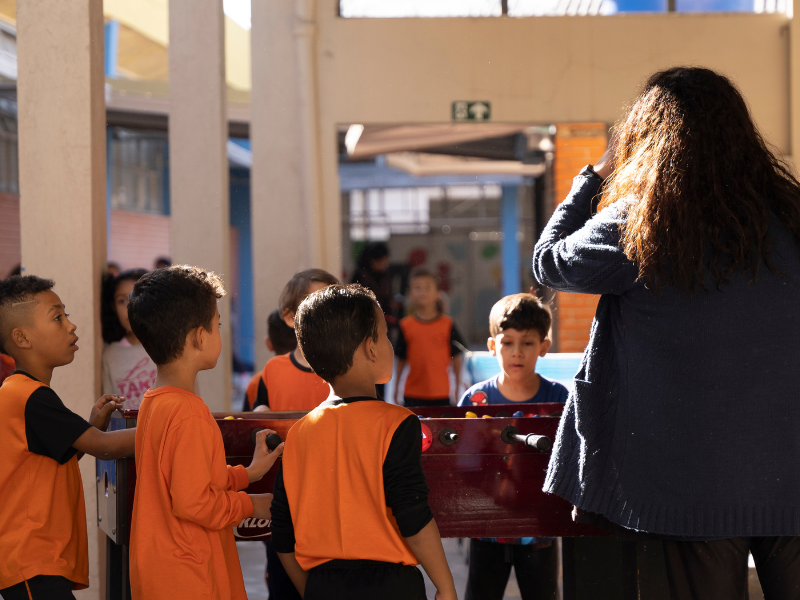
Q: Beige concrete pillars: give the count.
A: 3